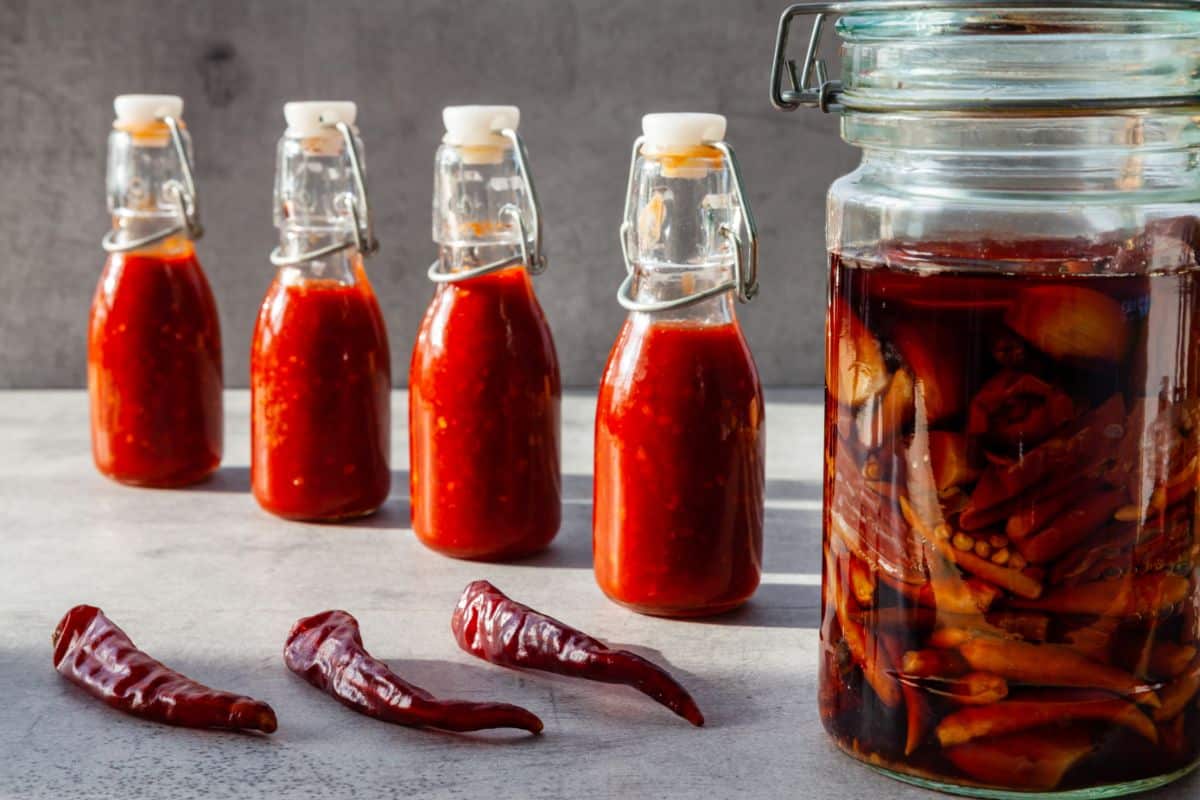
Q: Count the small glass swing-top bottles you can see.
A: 4